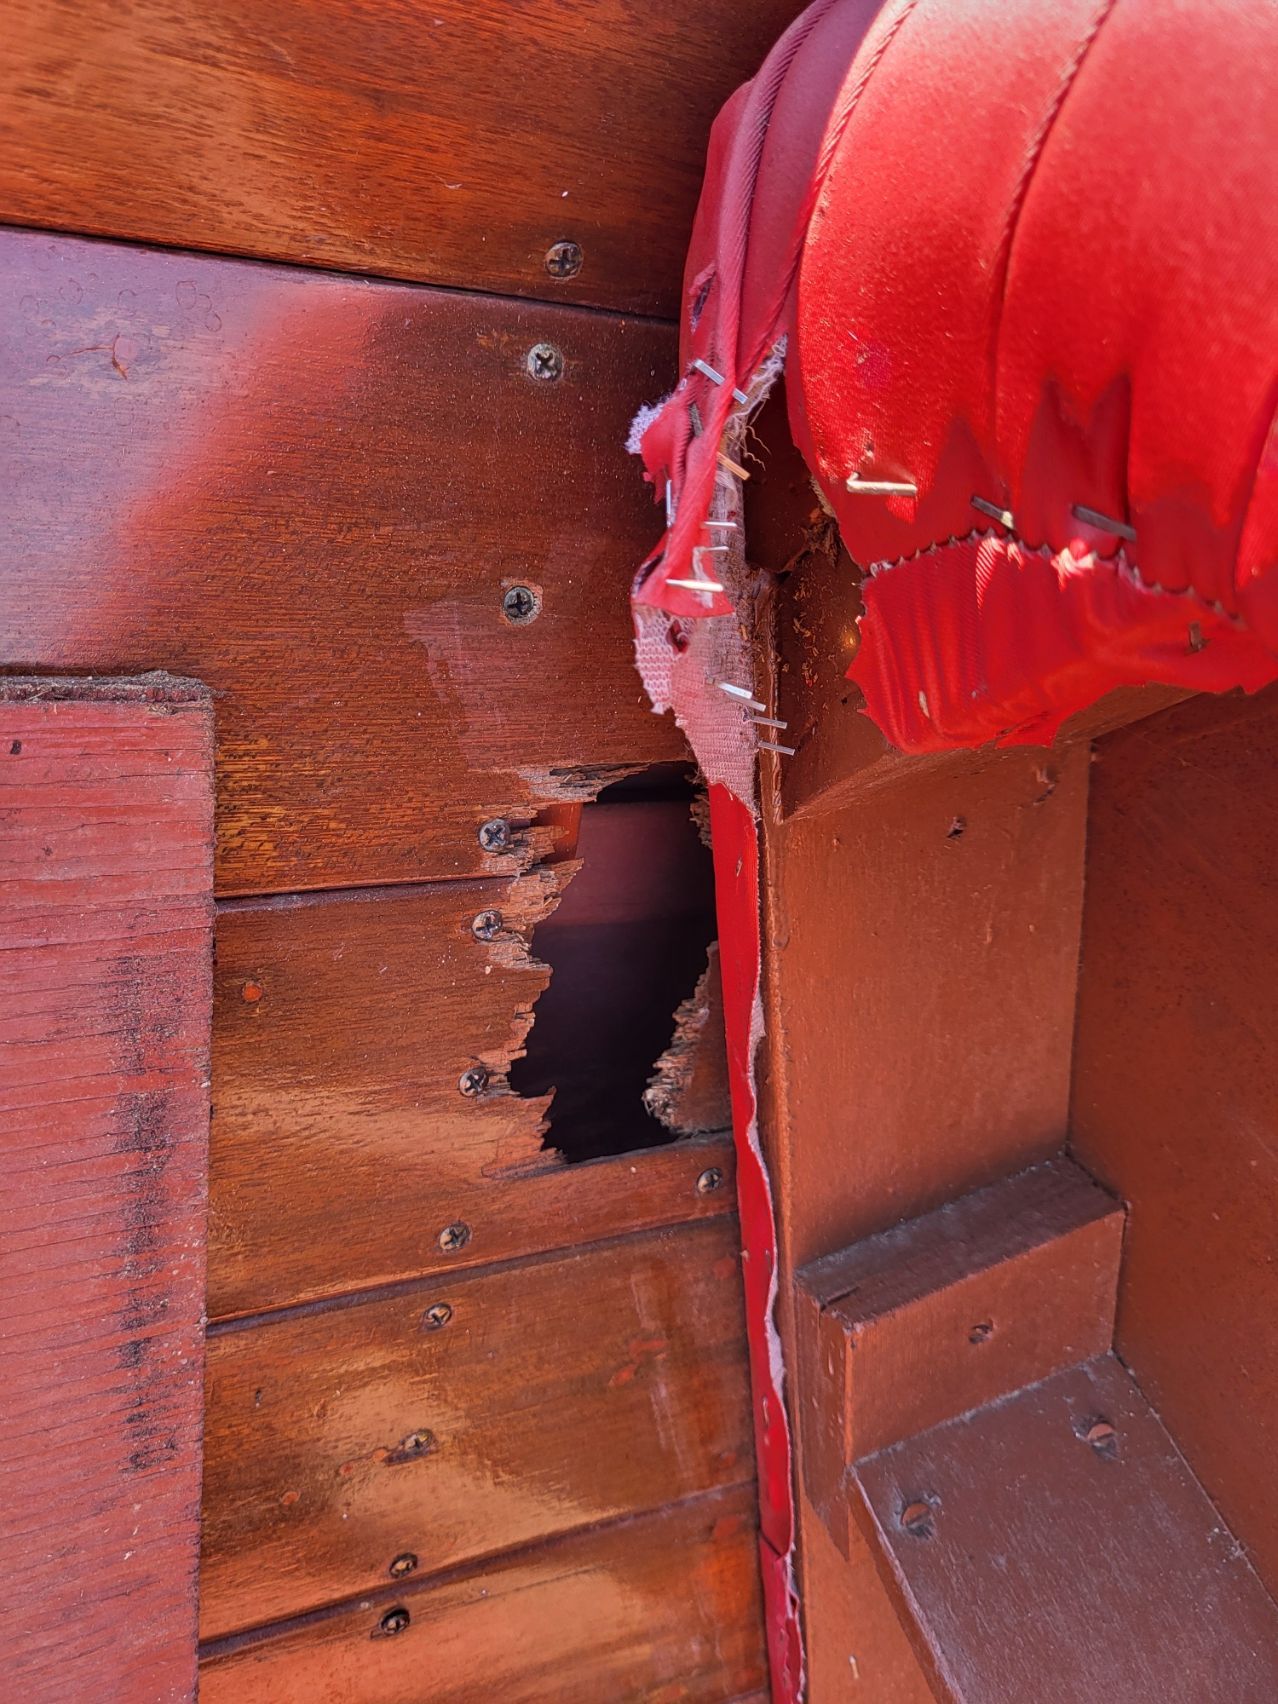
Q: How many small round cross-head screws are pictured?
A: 12